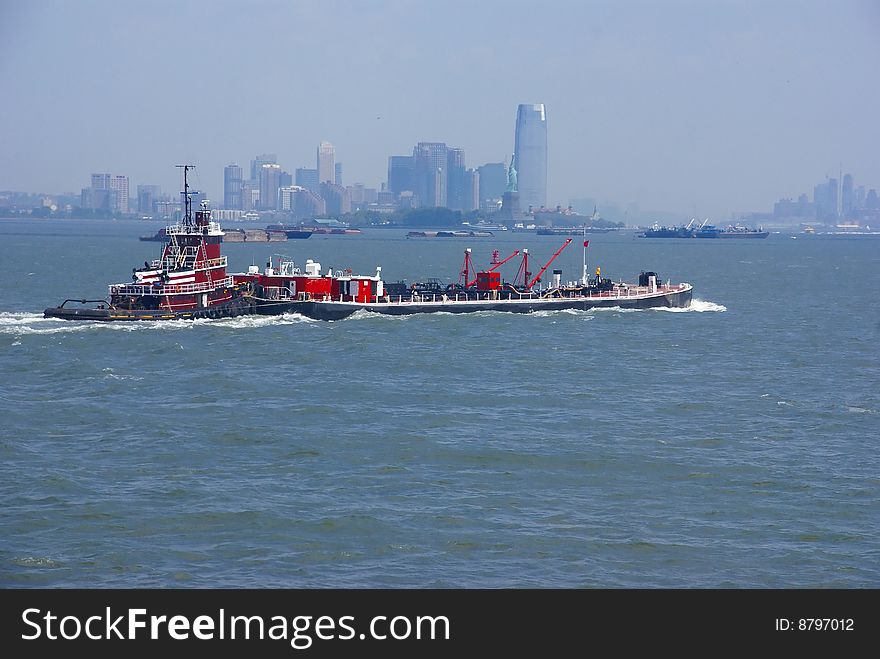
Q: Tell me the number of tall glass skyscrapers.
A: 1